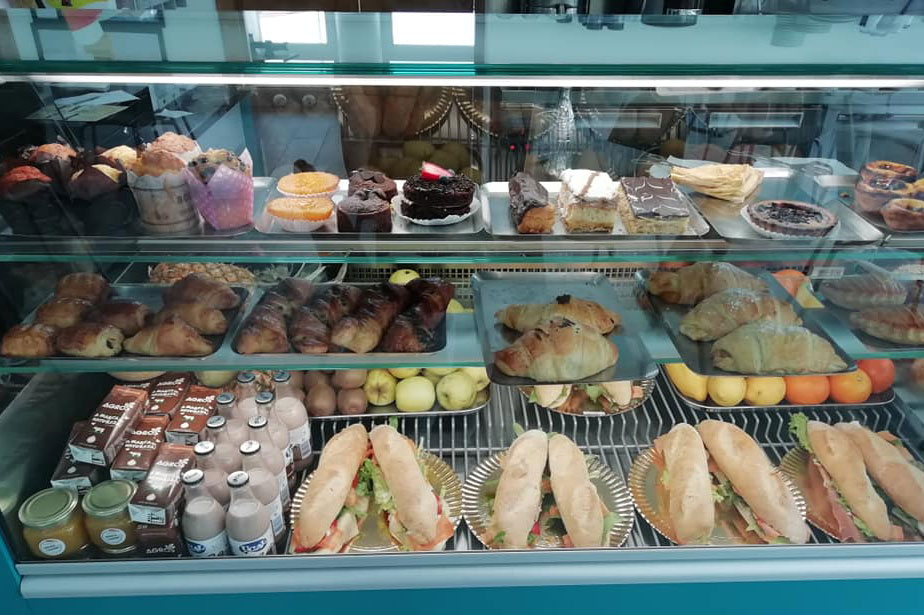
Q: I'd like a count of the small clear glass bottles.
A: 10